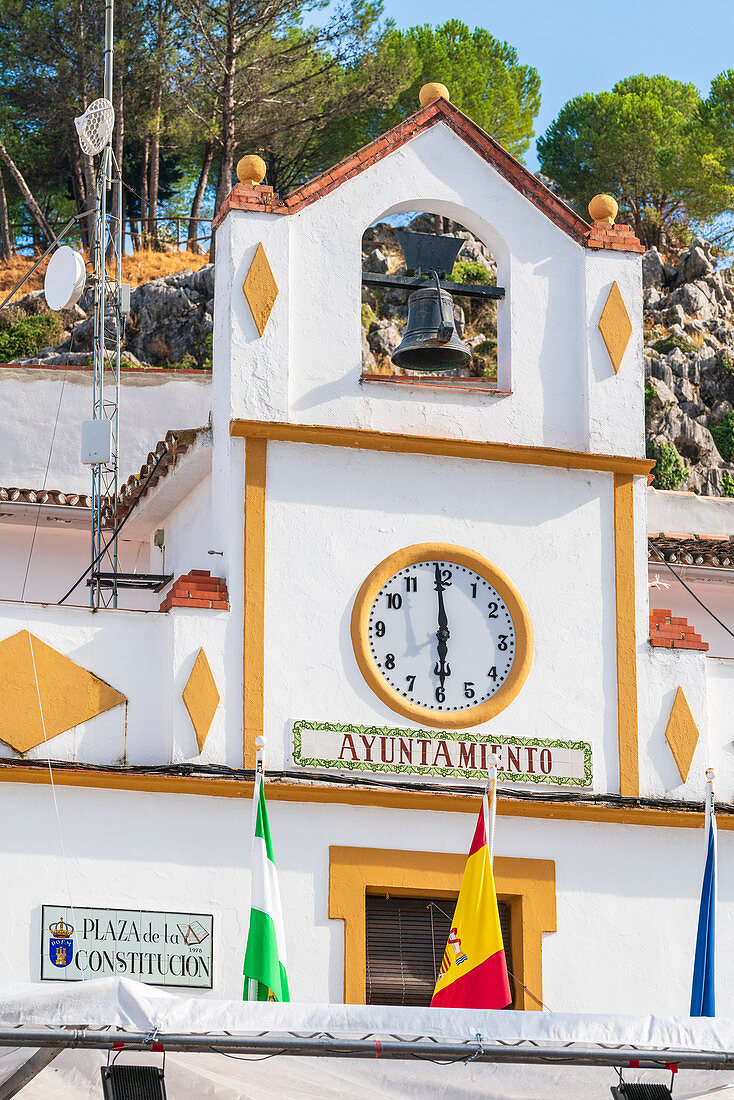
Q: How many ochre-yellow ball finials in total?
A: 3